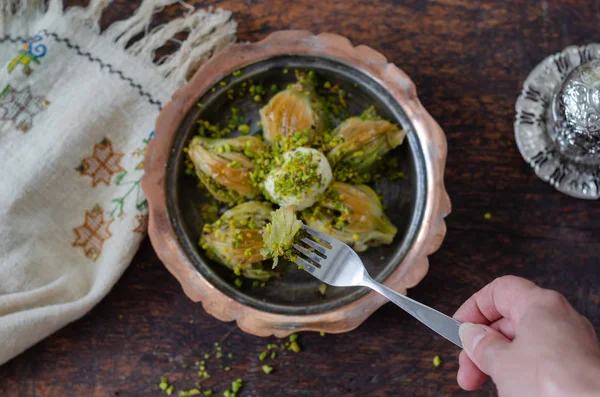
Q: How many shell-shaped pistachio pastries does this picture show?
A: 5